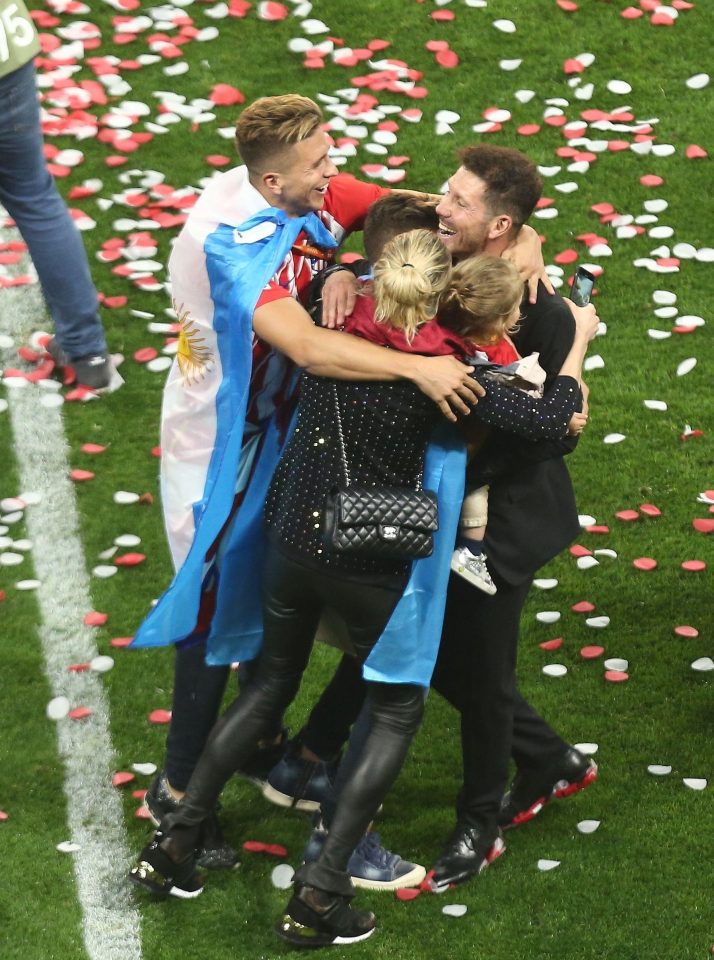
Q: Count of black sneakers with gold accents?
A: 2